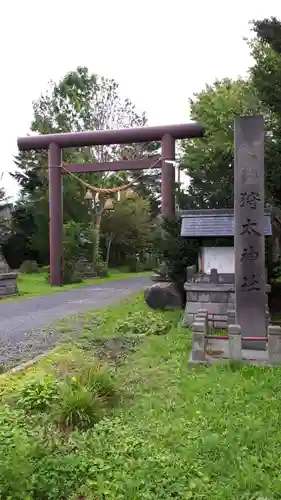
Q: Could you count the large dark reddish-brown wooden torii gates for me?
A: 1